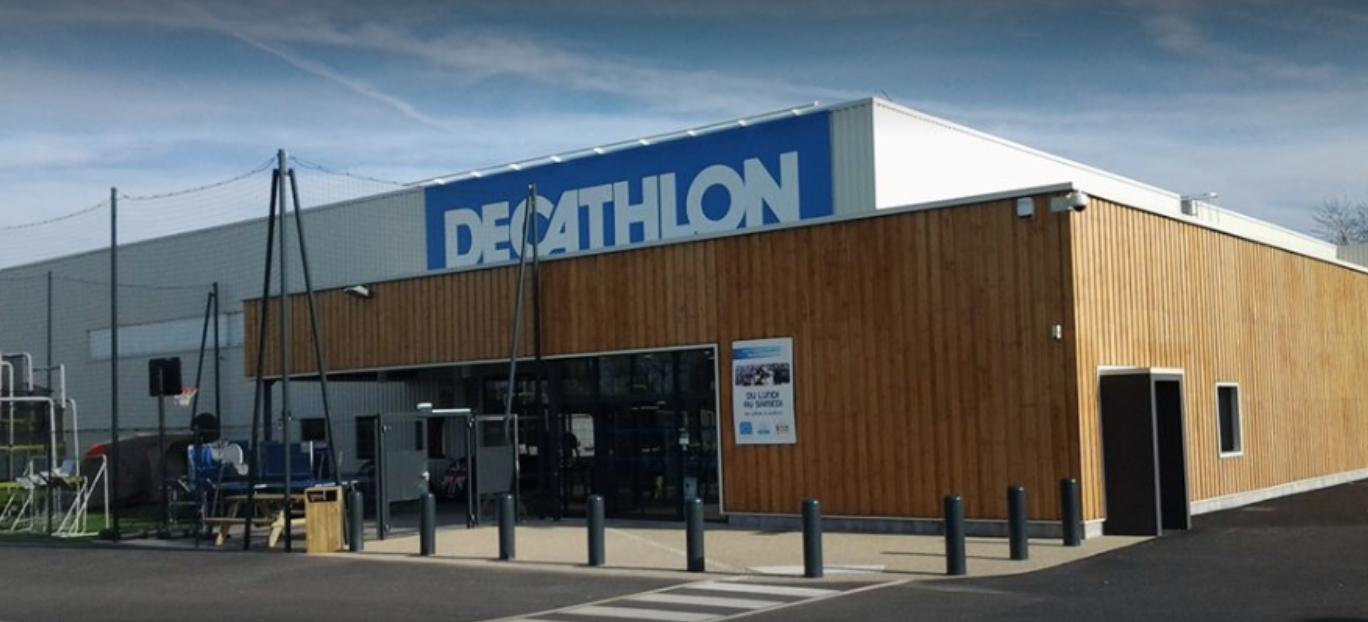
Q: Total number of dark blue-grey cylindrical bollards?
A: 9